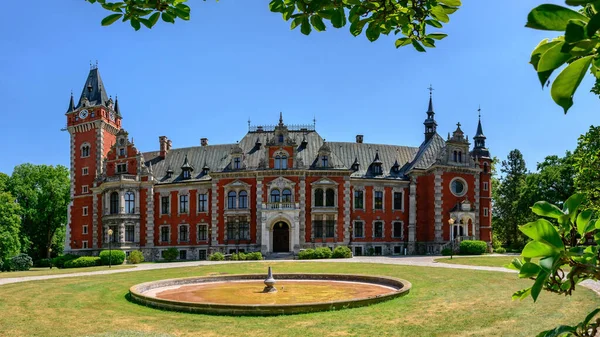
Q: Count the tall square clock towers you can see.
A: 1